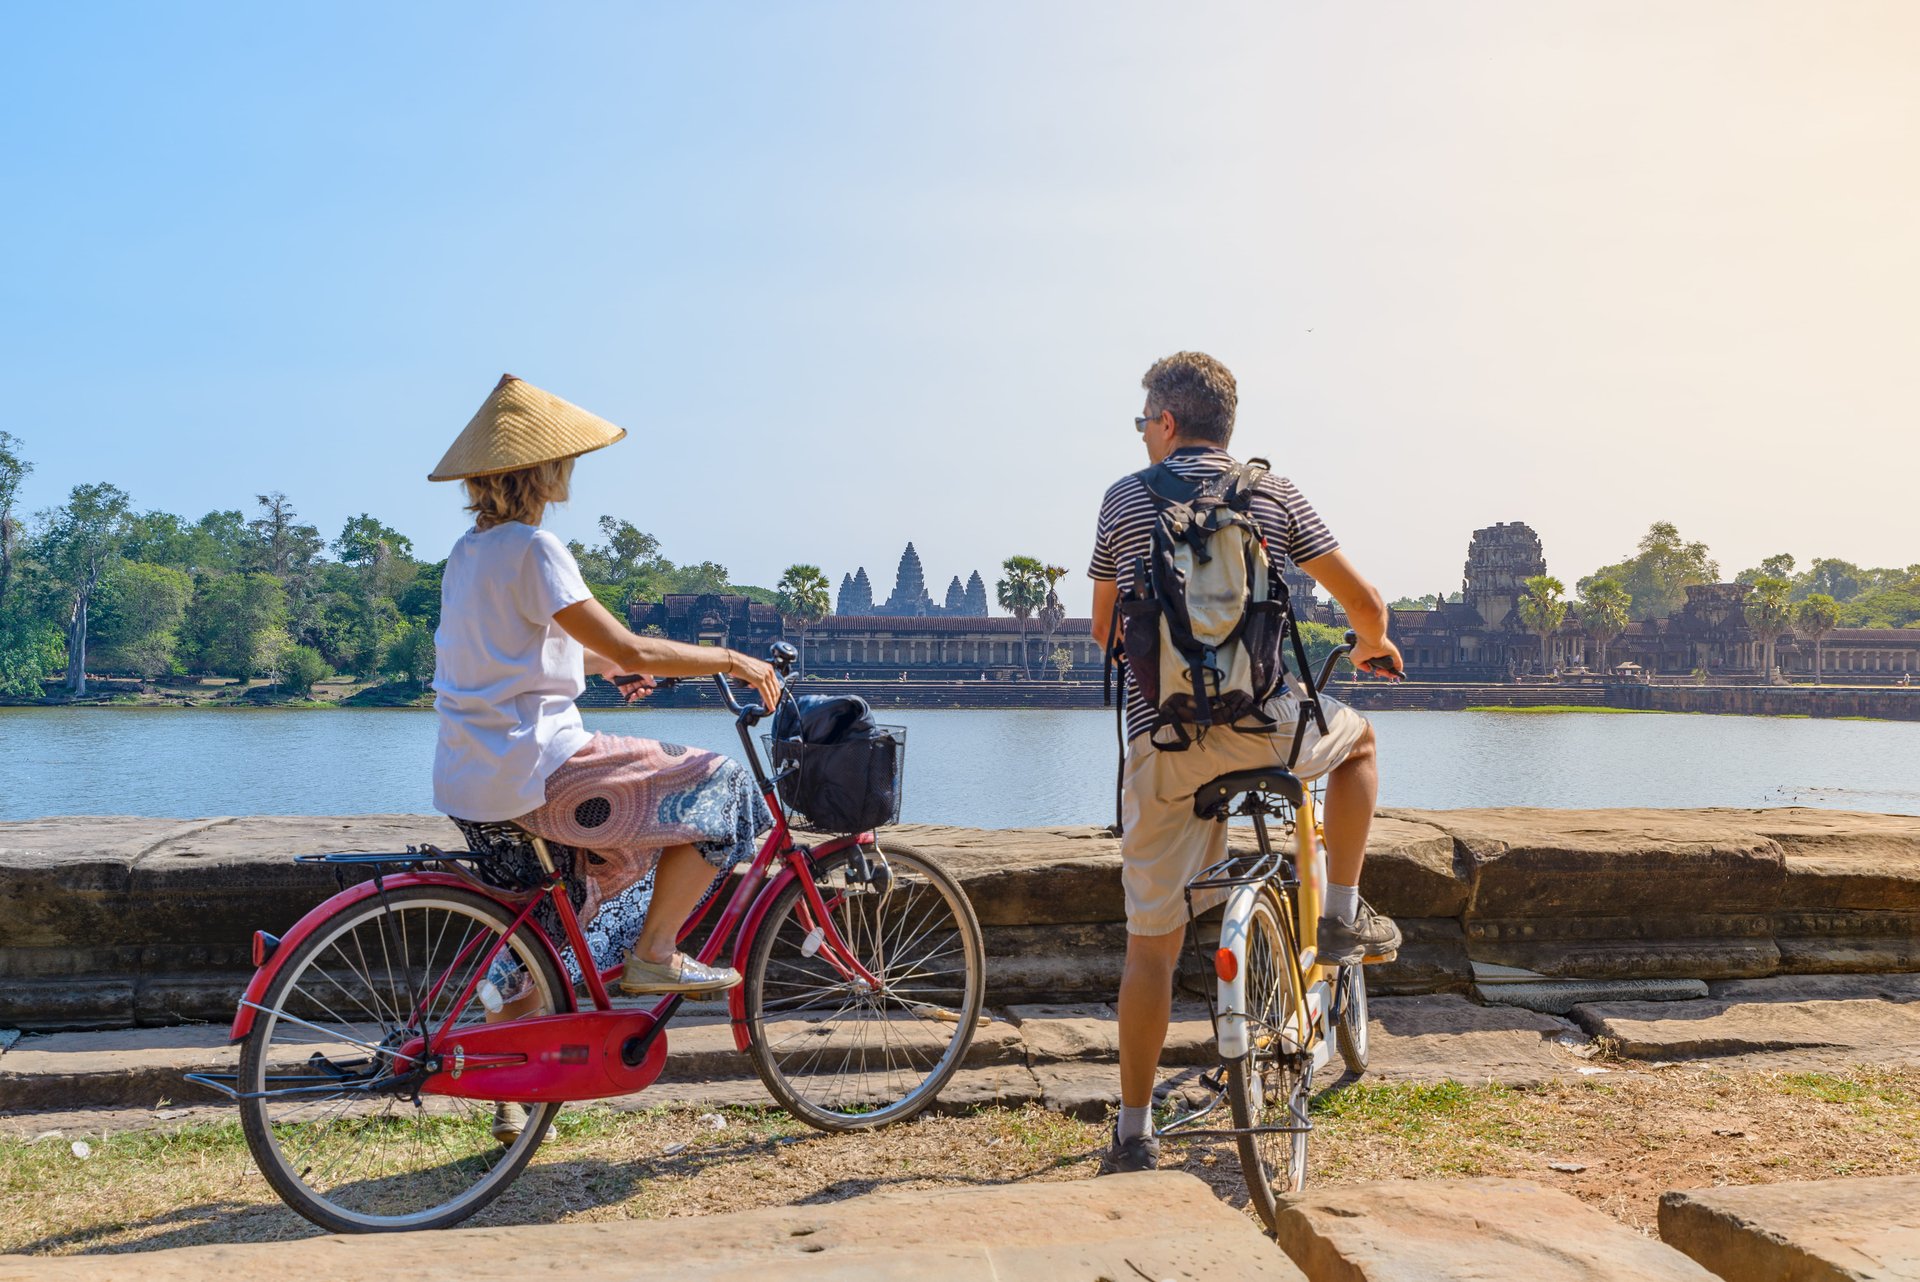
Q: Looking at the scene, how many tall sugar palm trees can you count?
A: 7